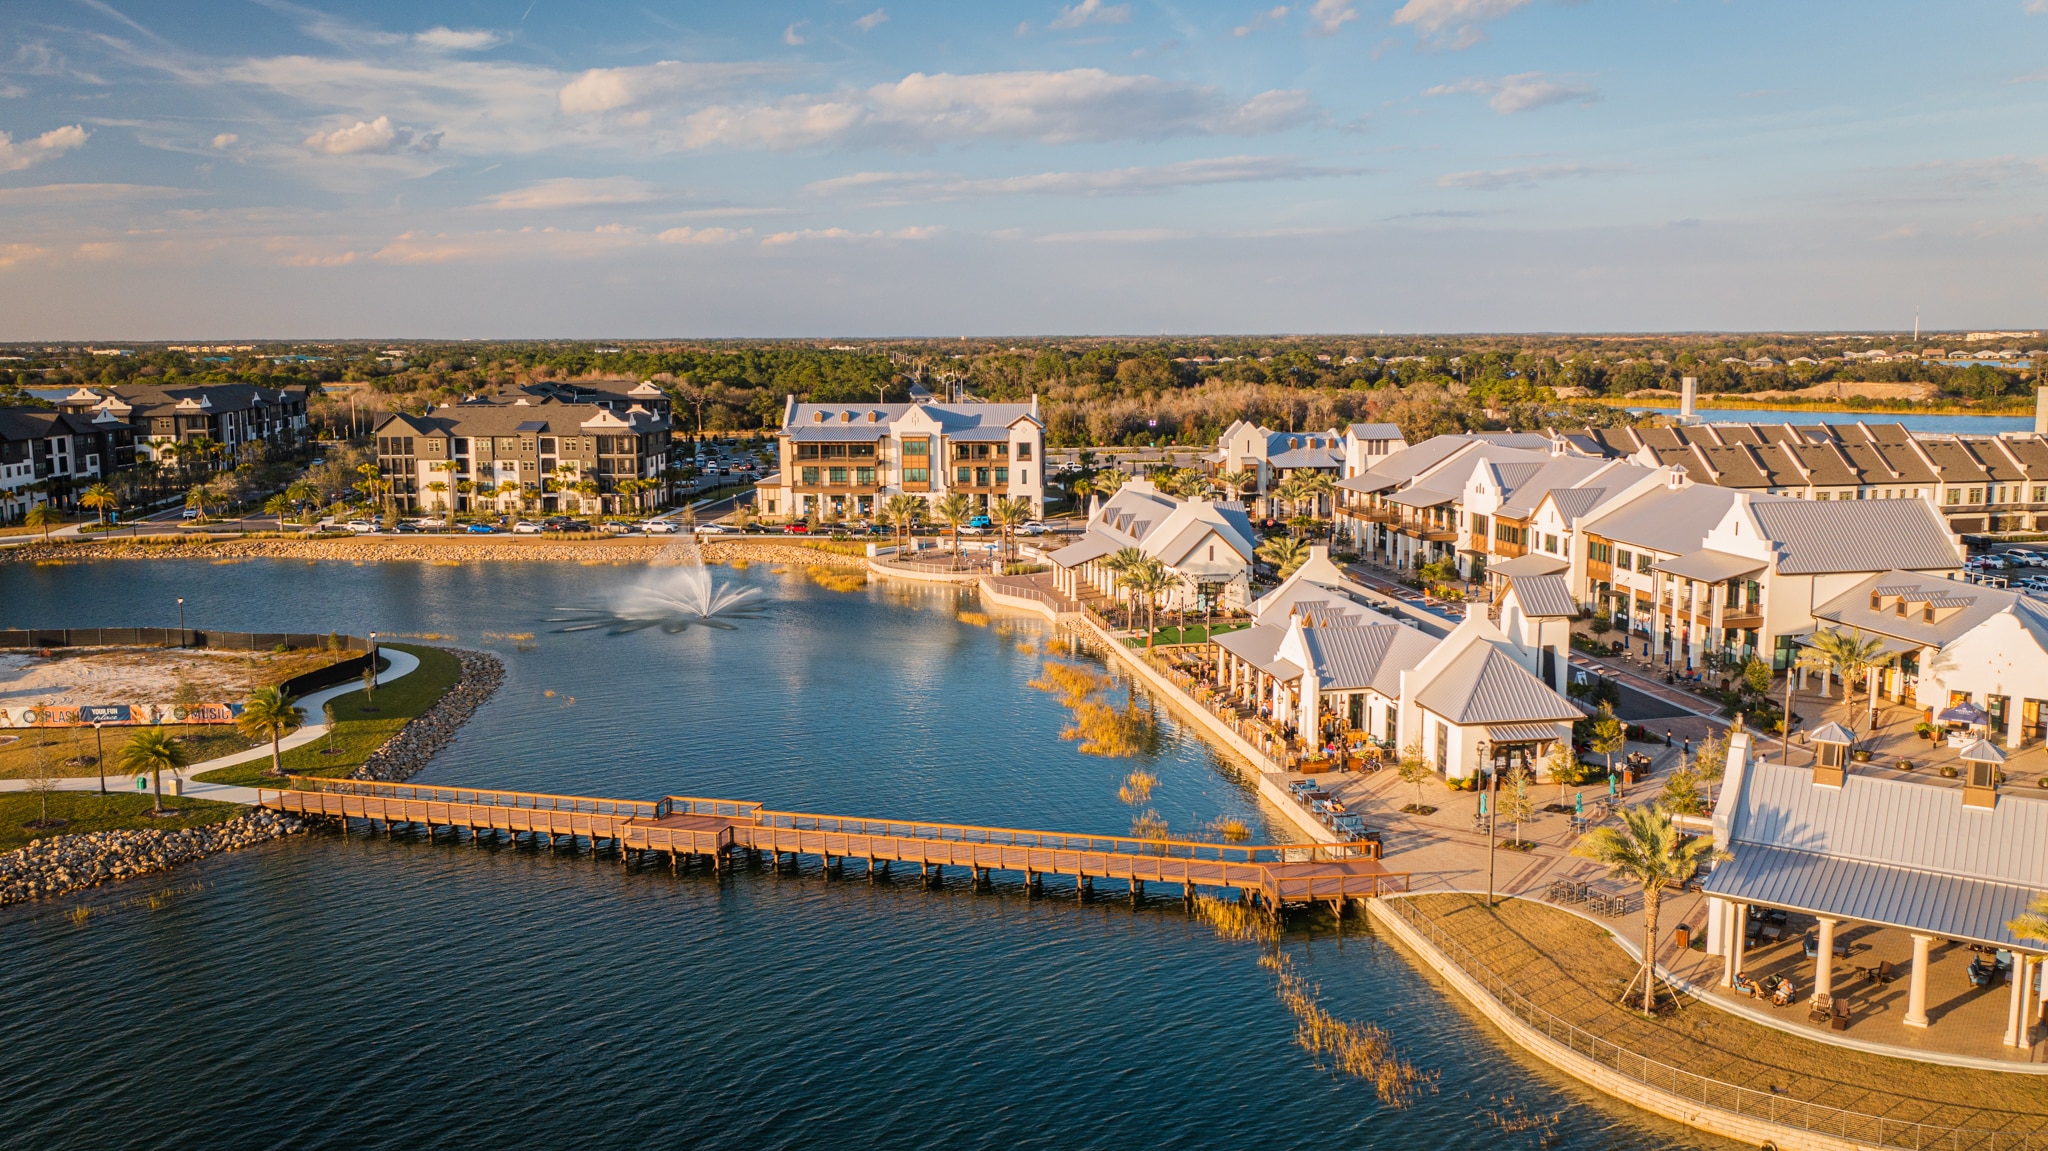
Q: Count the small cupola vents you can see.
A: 4